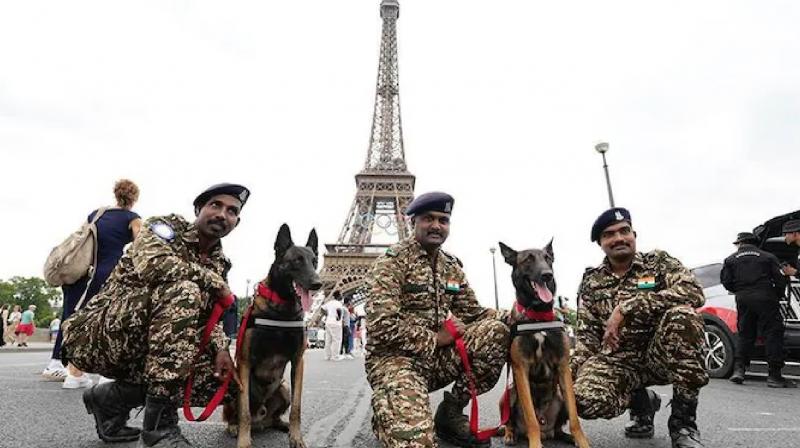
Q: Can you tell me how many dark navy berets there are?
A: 3